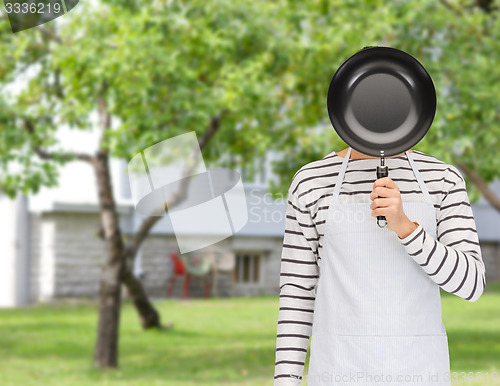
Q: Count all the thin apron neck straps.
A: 2